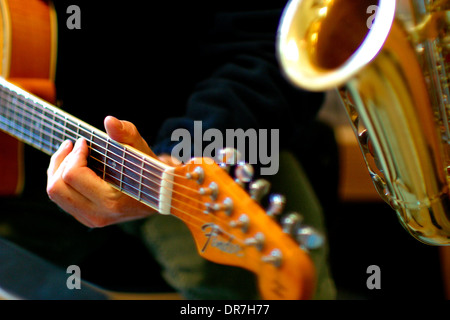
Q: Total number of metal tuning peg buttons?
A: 6